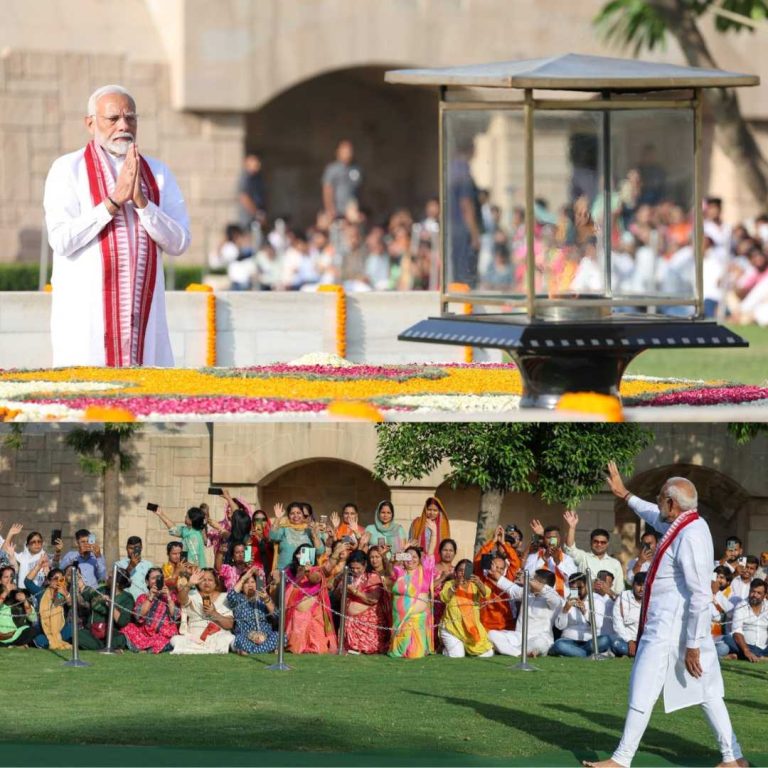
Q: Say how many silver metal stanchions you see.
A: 6